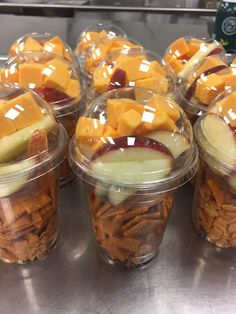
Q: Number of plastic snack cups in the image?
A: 10